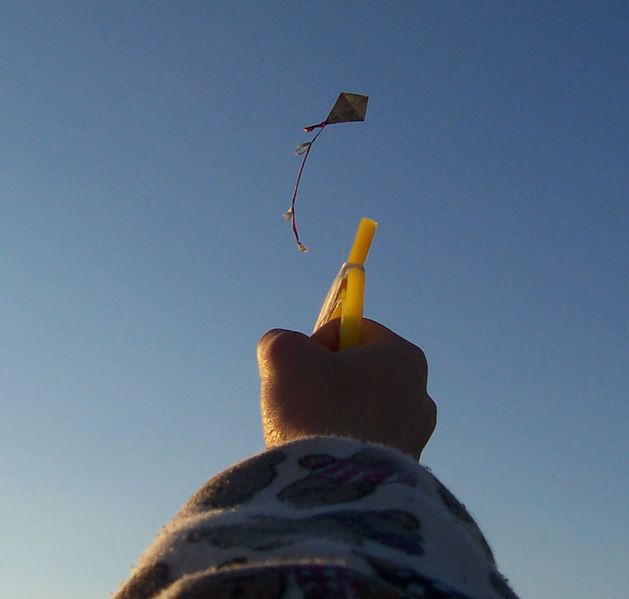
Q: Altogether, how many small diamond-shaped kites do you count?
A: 1